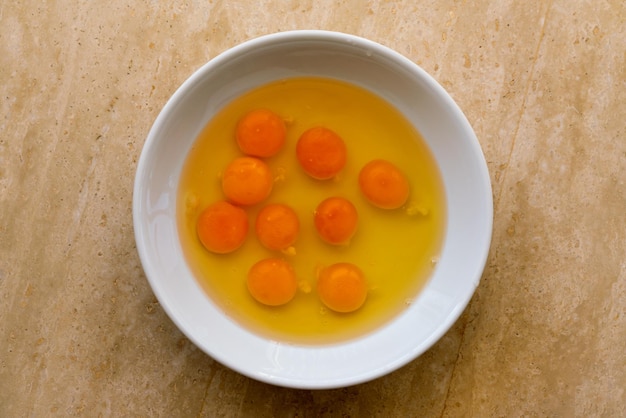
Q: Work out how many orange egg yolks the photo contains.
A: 9